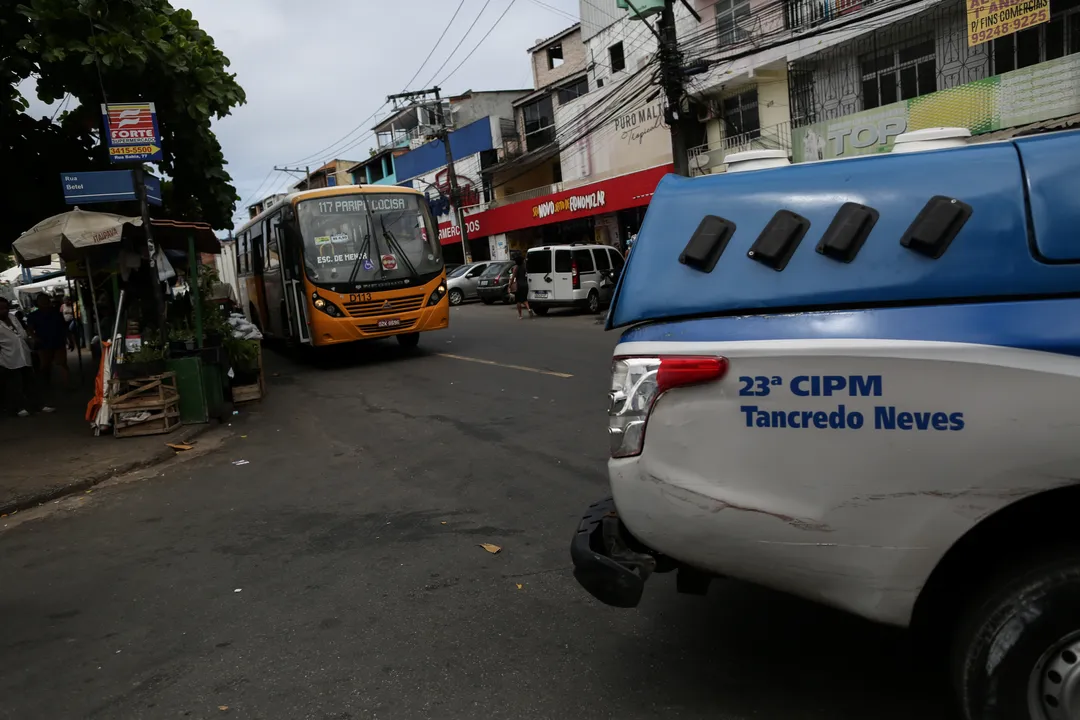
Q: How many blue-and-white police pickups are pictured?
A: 1